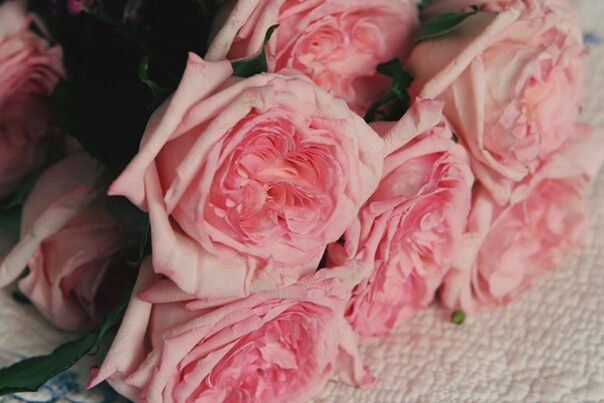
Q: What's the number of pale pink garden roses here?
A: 8